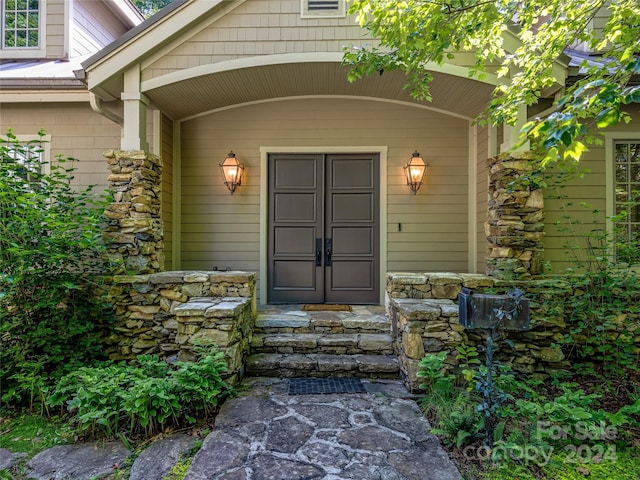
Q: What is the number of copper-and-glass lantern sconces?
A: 2